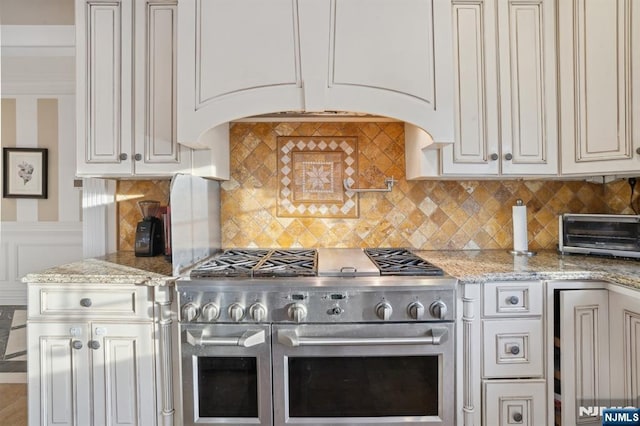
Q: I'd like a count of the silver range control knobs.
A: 8